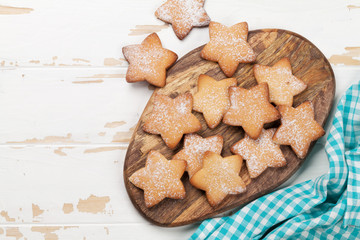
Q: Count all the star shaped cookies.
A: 12